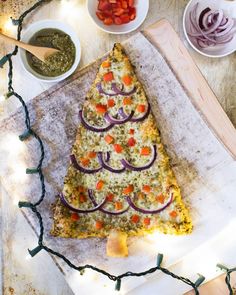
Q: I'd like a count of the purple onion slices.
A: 11